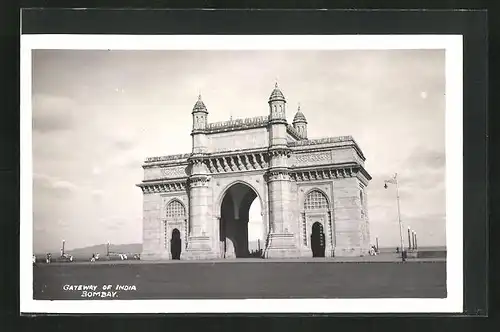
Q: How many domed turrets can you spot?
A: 3